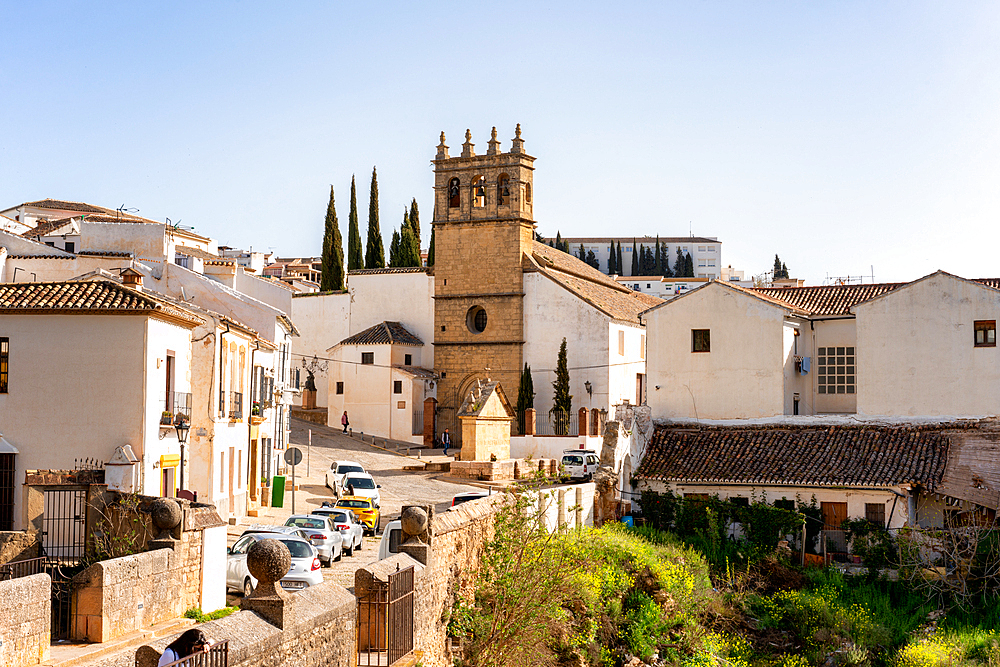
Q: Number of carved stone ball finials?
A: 3